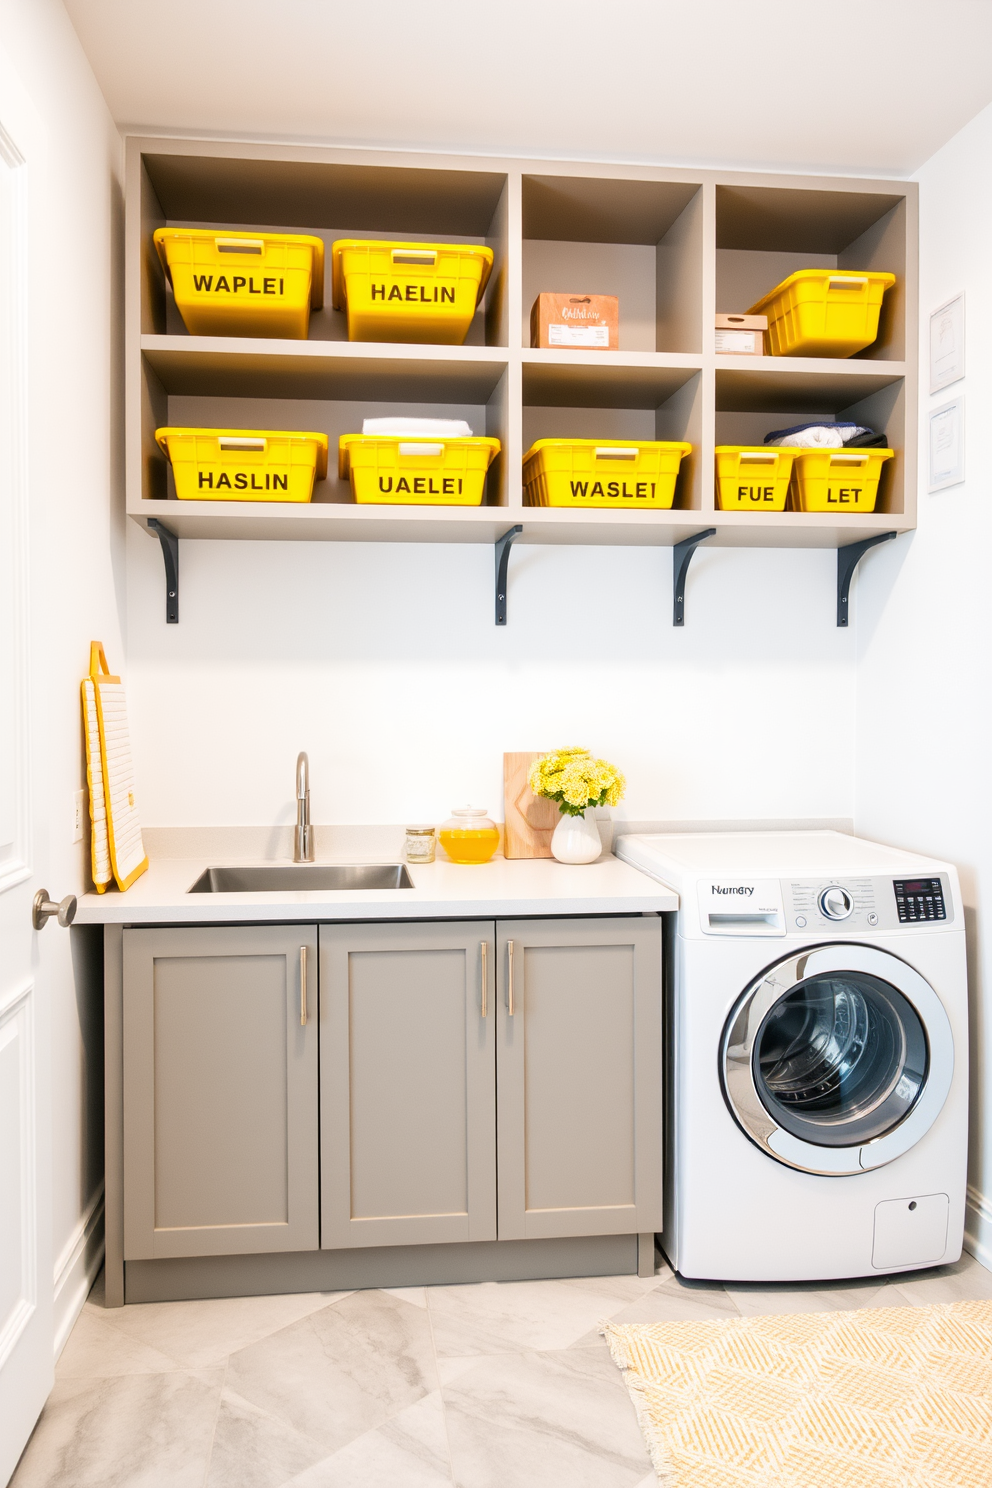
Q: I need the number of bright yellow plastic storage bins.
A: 8